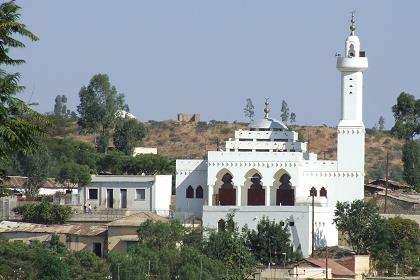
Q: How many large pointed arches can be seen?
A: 3